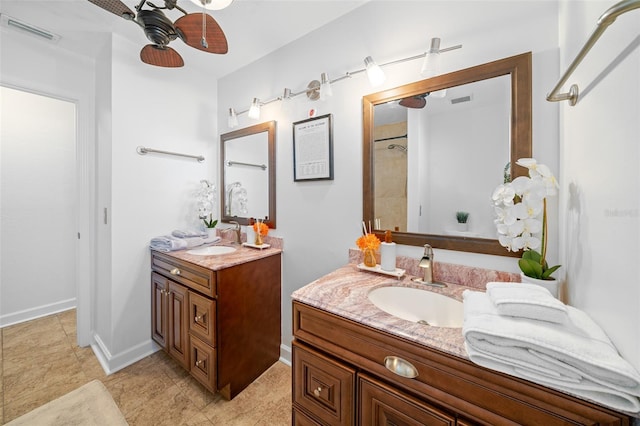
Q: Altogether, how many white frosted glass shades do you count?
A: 6